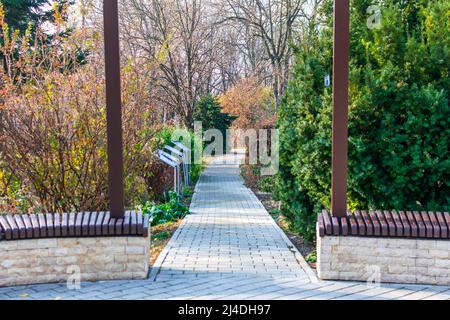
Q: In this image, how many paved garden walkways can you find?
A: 1